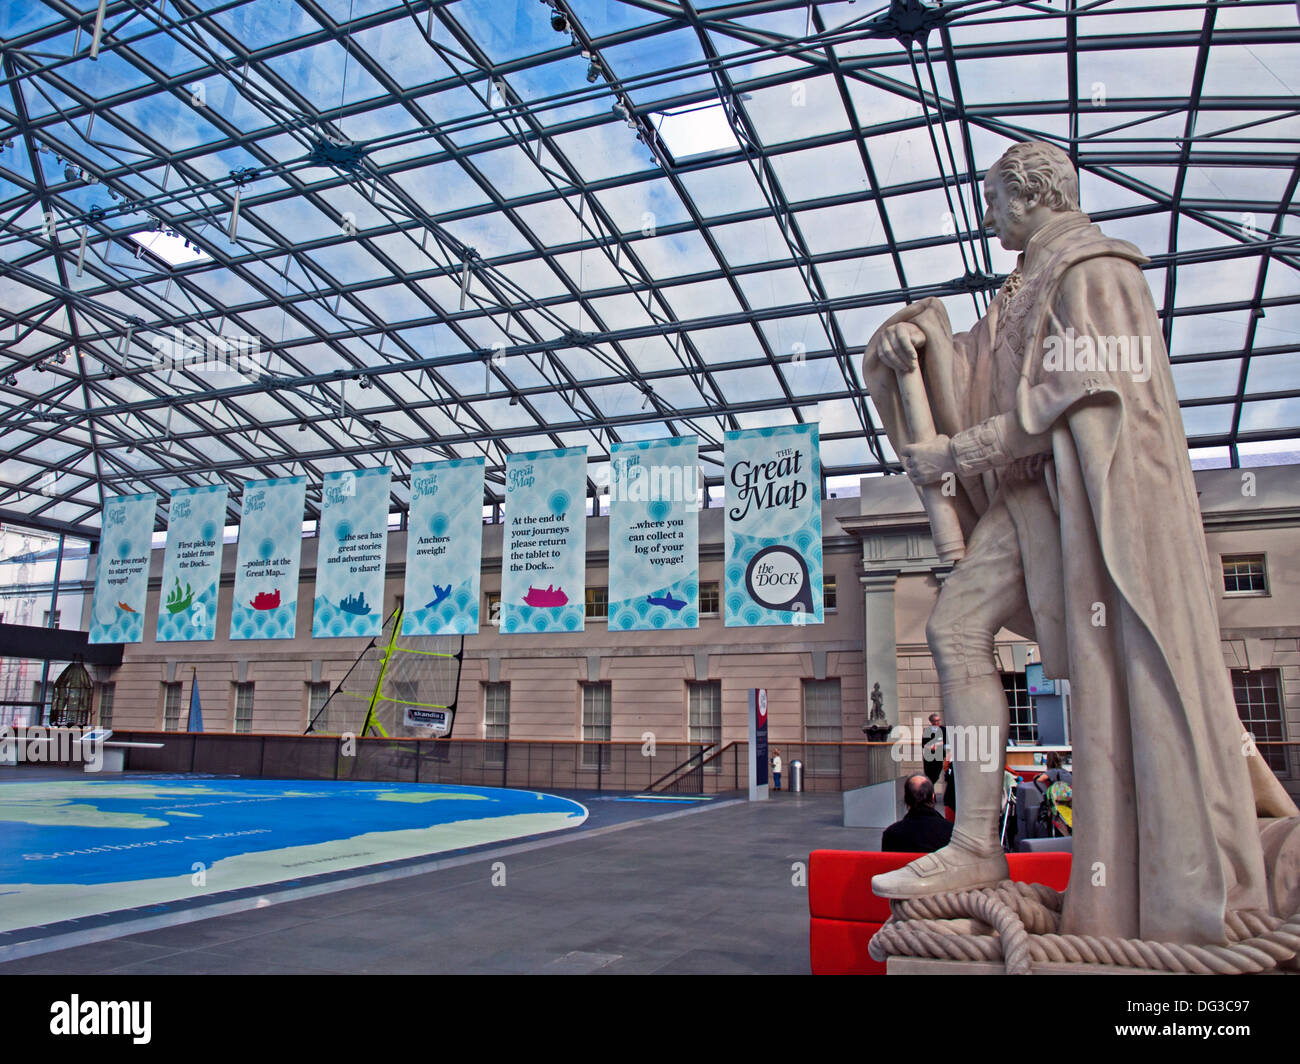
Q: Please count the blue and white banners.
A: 8